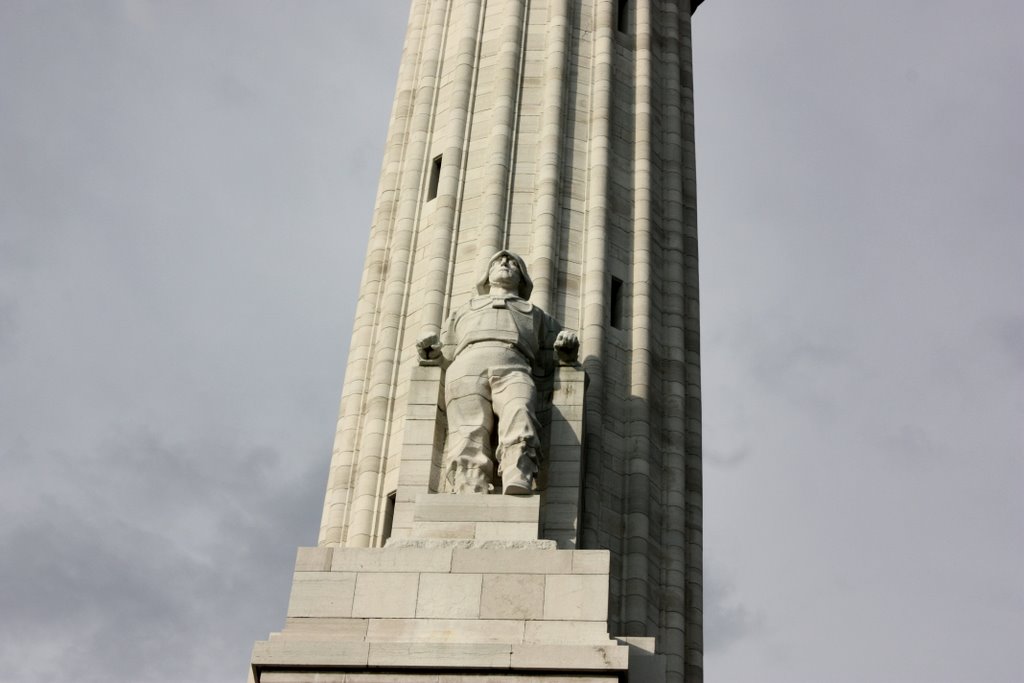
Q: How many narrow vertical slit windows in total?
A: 4